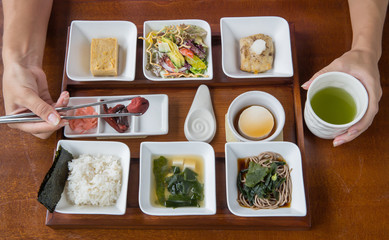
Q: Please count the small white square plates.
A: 6